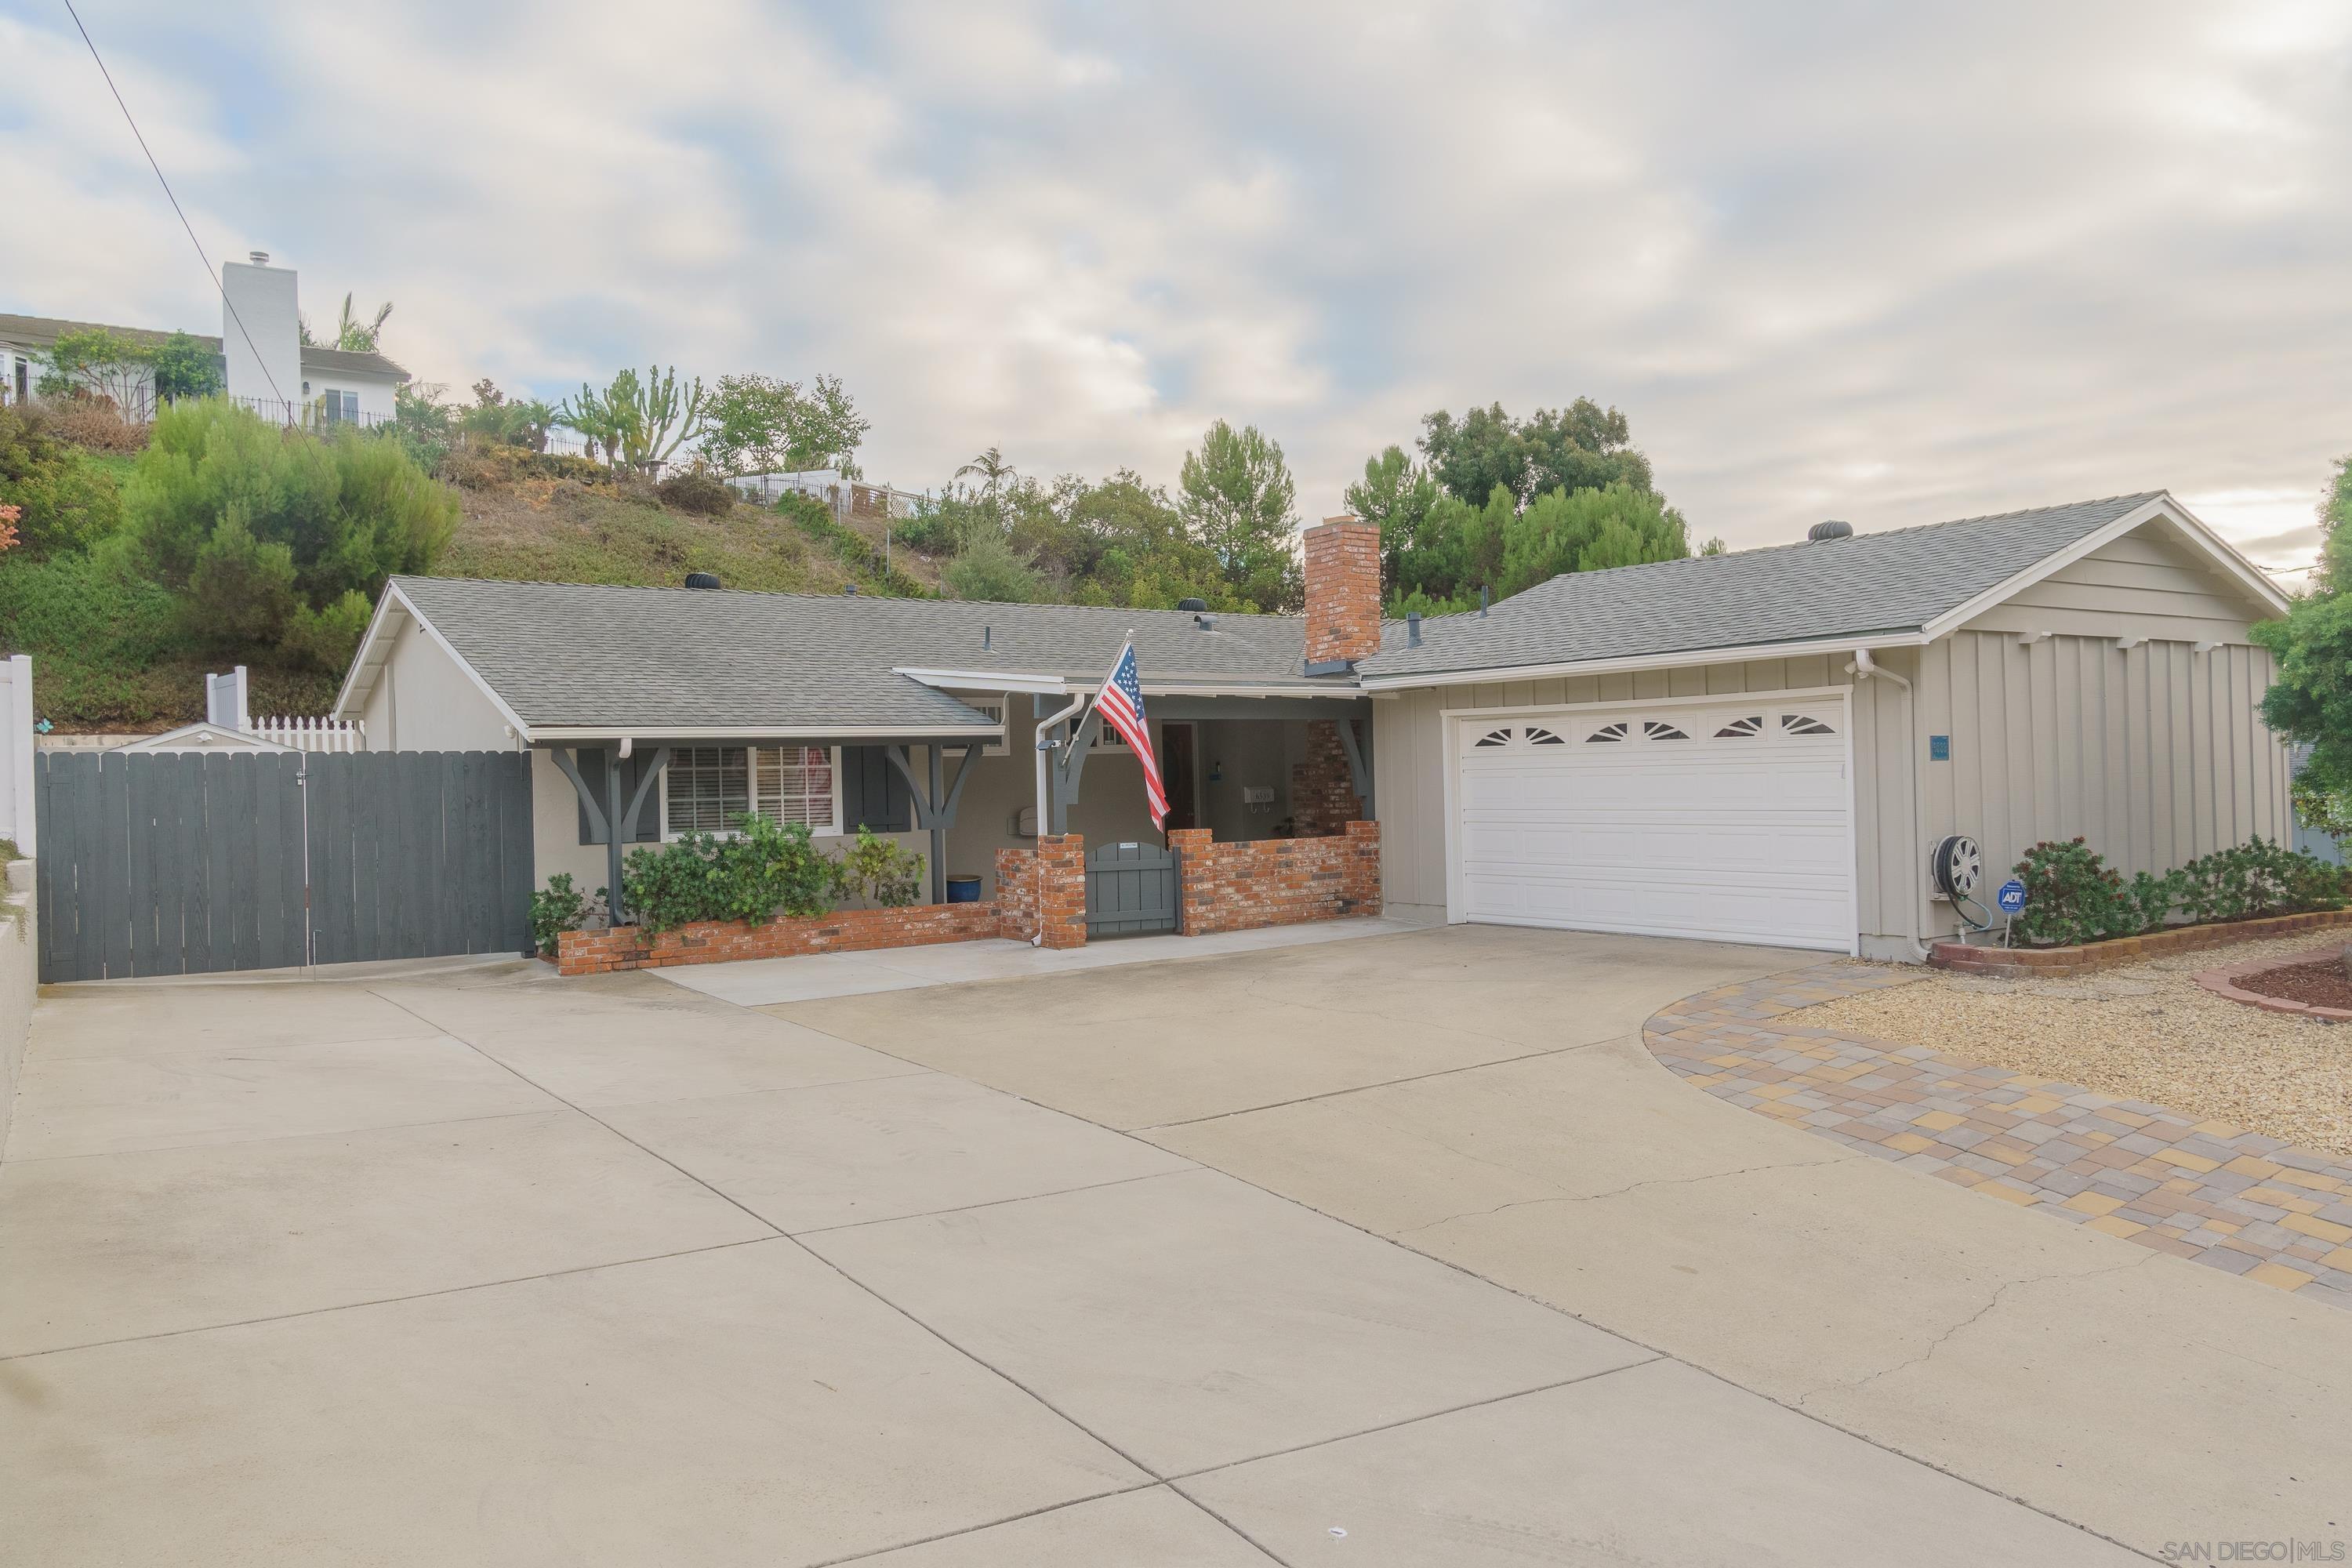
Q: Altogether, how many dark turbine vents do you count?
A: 3